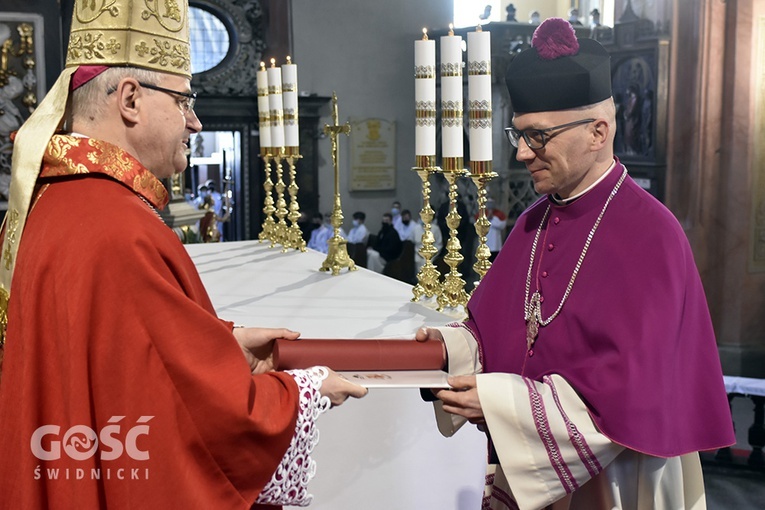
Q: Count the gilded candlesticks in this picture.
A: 6